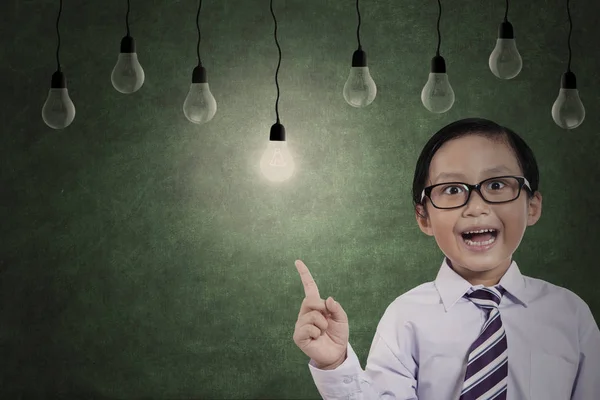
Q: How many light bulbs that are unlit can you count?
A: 7